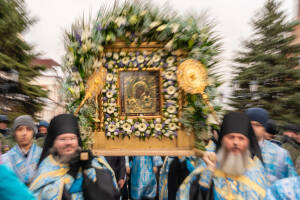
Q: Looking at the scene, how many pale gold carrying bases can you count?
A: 1